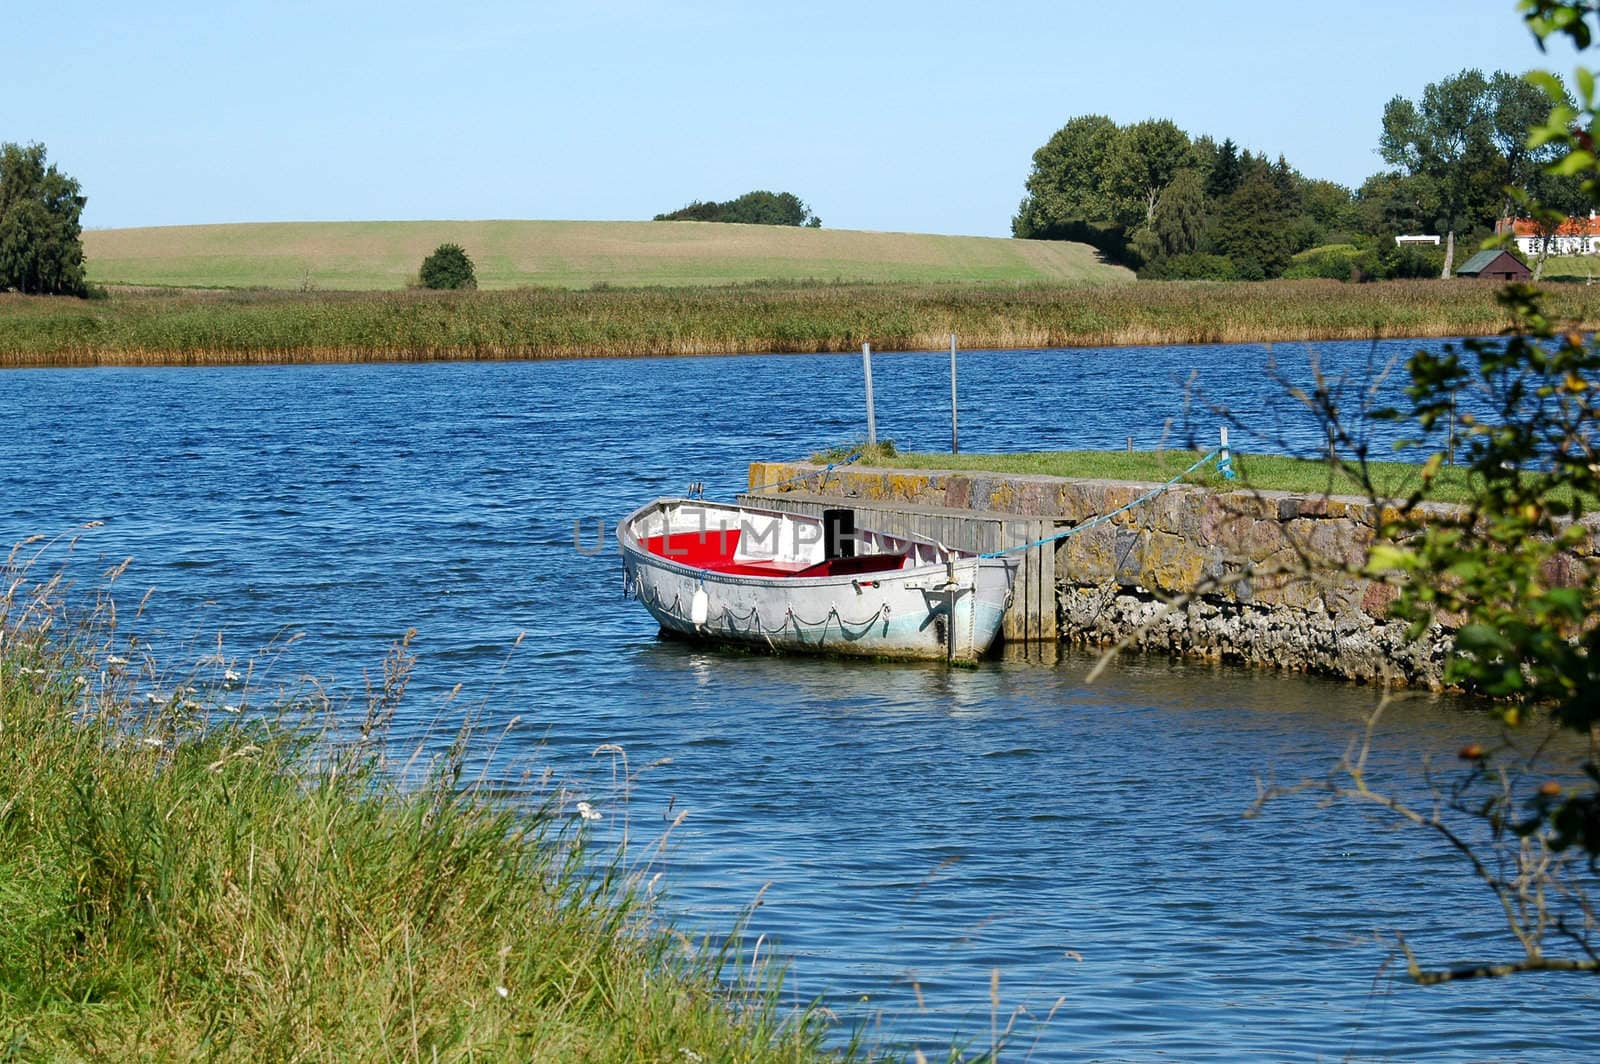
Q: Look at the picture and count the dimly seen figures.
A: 0